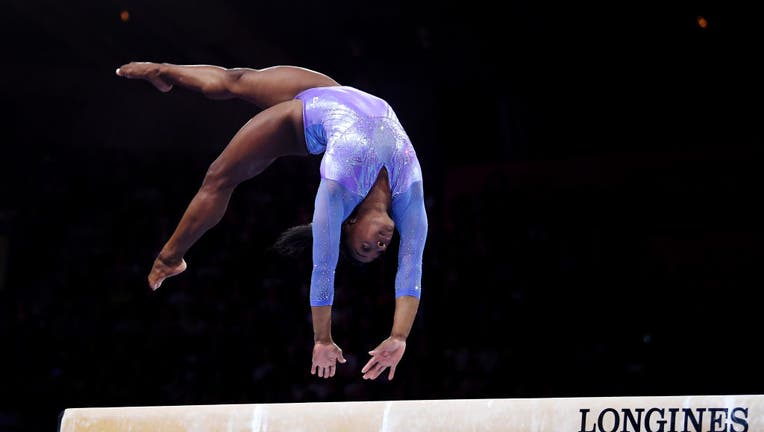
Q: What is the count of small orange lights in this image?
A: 2